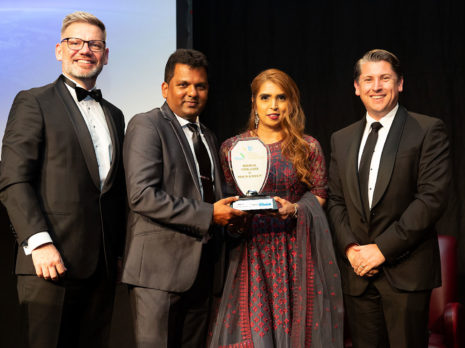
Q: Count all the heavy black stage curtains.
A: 1